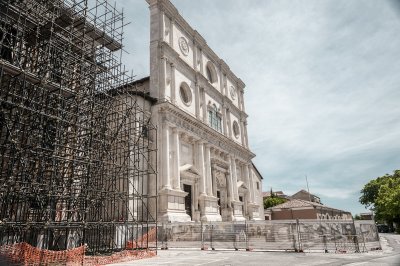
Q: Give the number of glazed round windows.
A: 3